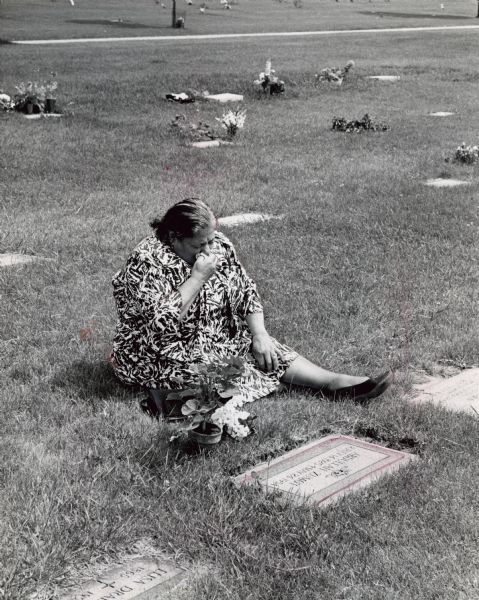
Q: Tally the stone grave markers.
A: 11